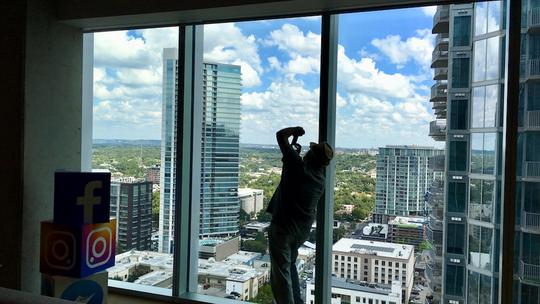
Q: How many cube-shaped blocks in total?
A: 3